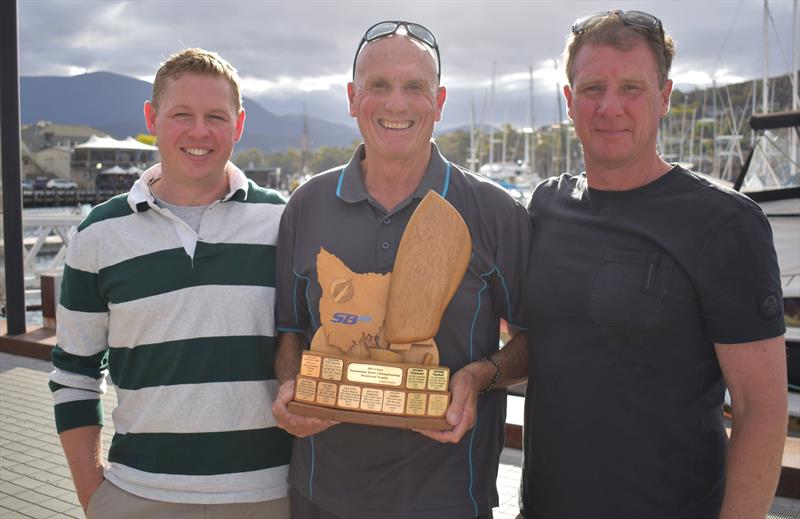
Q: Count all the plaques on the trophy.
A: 12